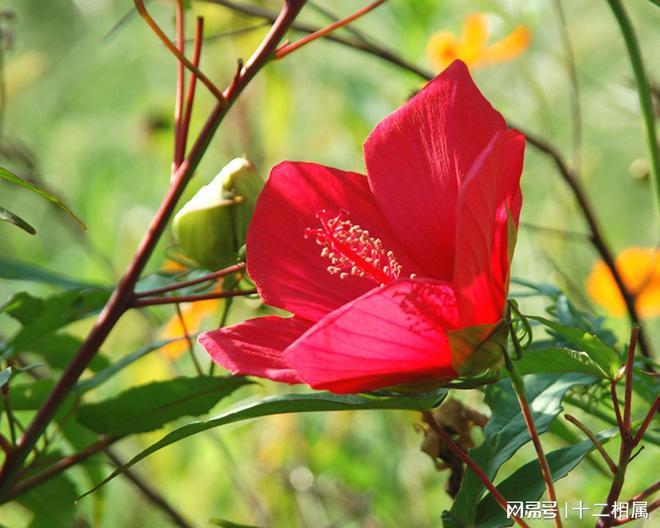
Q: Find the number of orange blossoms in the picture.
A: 3